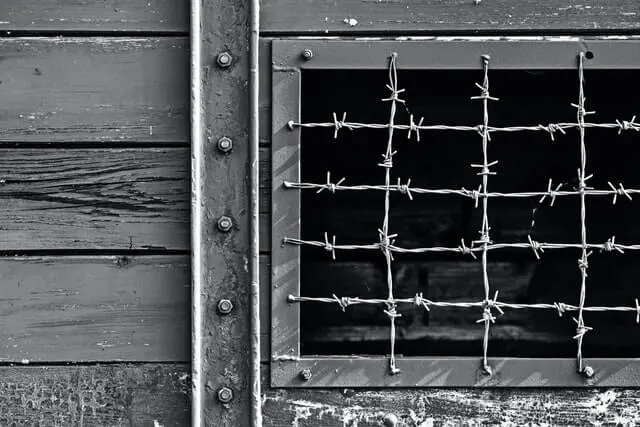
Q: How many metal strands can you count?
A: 7